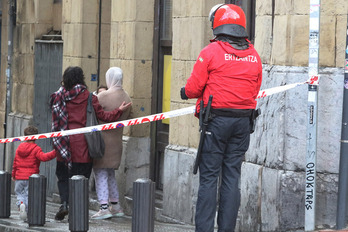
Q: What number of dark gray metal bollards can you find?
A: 4